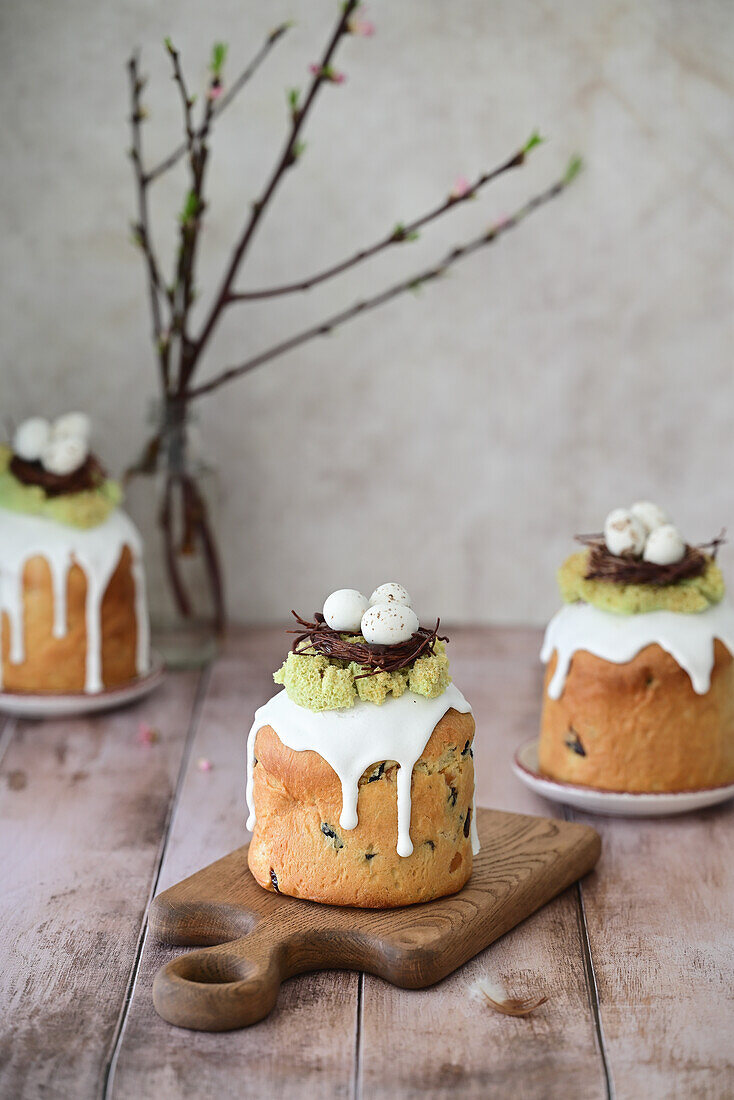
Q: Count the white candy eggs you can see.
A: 9